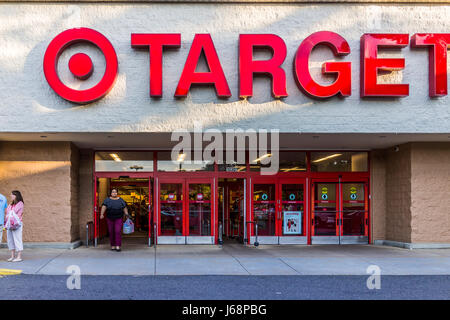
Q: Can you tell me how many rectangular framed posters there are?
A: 1